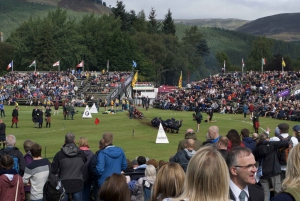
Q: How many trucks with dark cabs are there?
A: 0